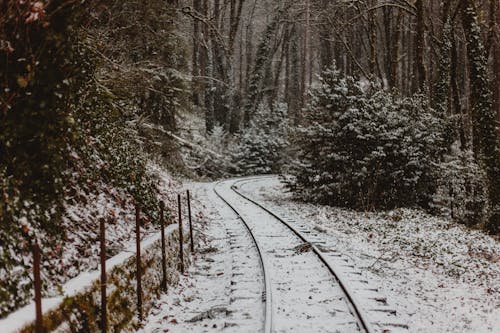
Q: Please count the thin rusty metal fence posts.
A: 6